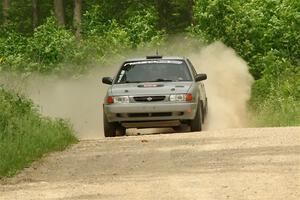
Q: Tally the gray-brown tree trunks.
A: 4